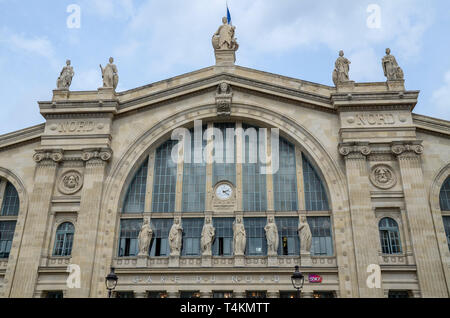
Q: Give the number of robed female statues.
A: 11